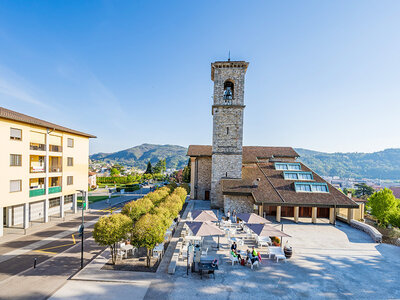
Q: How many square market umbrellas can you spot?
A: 4